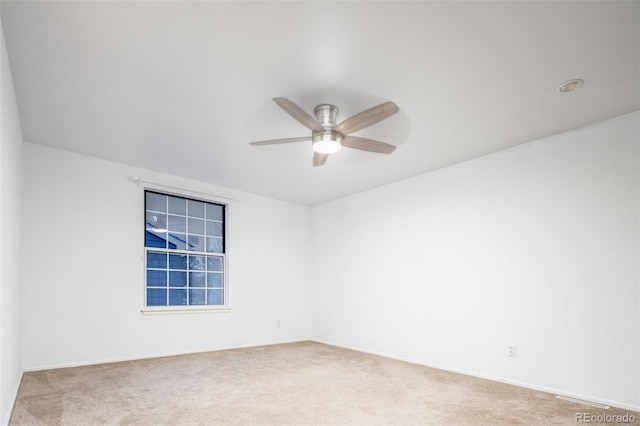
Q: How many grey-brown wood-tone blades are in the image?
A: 5